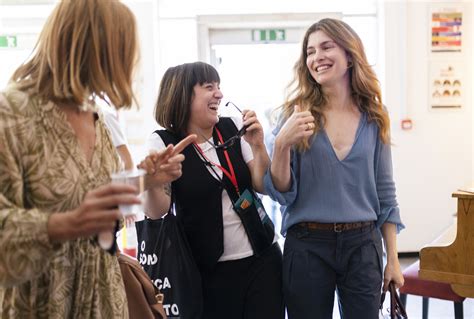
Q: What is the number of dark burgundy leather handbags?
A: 1